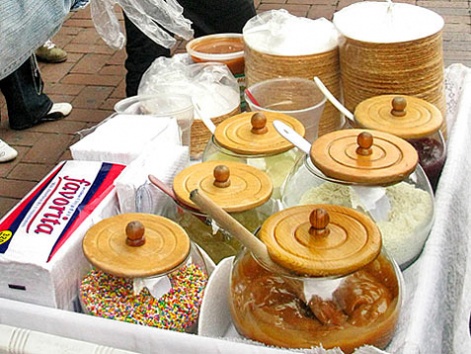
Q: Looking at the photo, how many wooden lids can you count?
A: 6